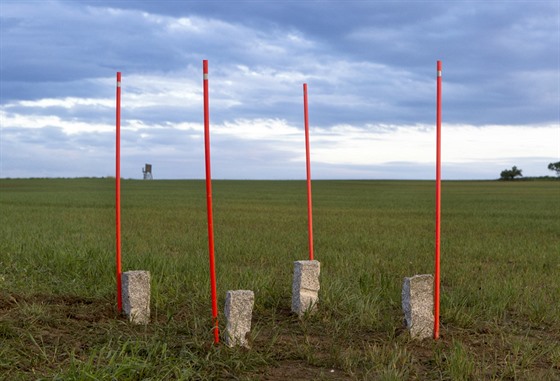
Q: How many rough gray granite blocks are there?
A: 4